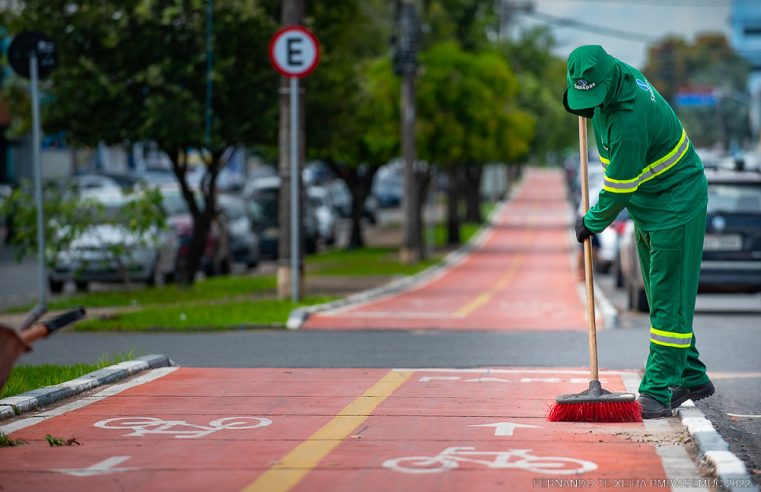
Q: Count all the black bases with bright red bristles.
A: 1